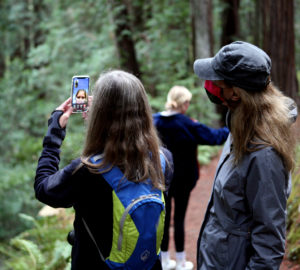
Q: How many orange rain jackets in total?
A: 0